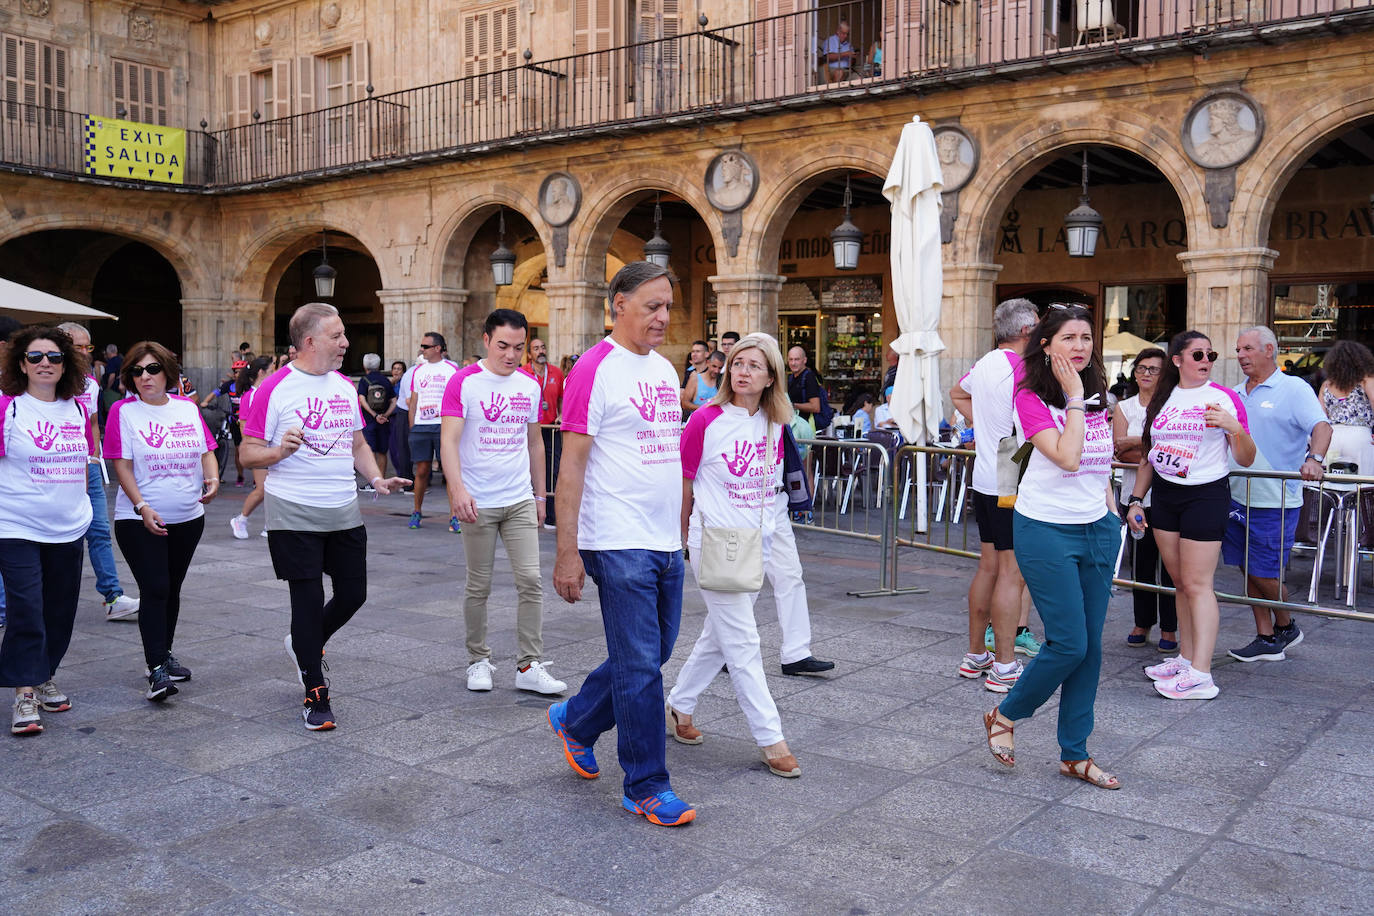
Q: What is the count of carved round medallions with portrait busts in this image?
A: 4